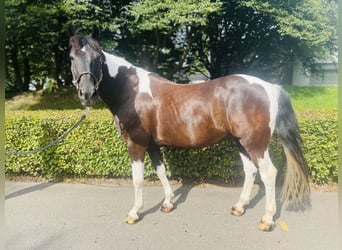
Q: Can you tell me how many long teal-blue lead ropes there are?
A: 1